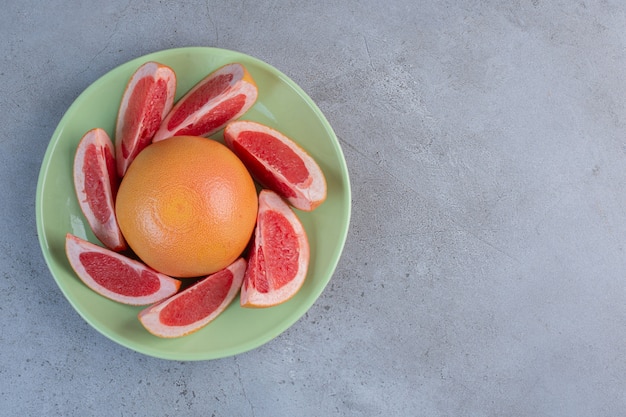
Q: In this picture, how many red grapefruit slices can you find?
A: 7